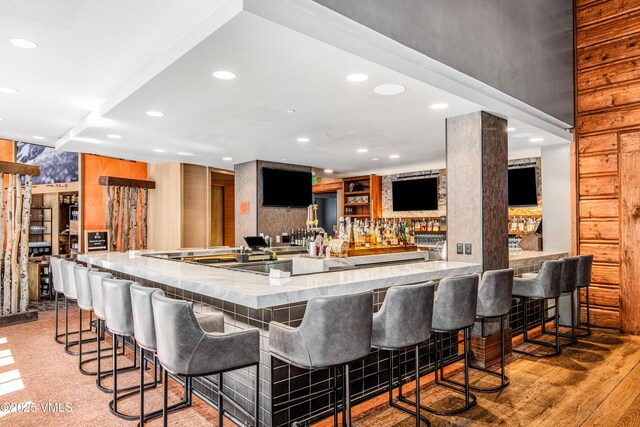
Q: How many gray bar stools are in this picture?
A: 14